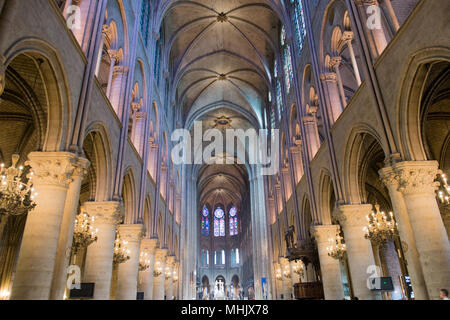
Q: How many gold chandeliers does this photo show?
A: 13